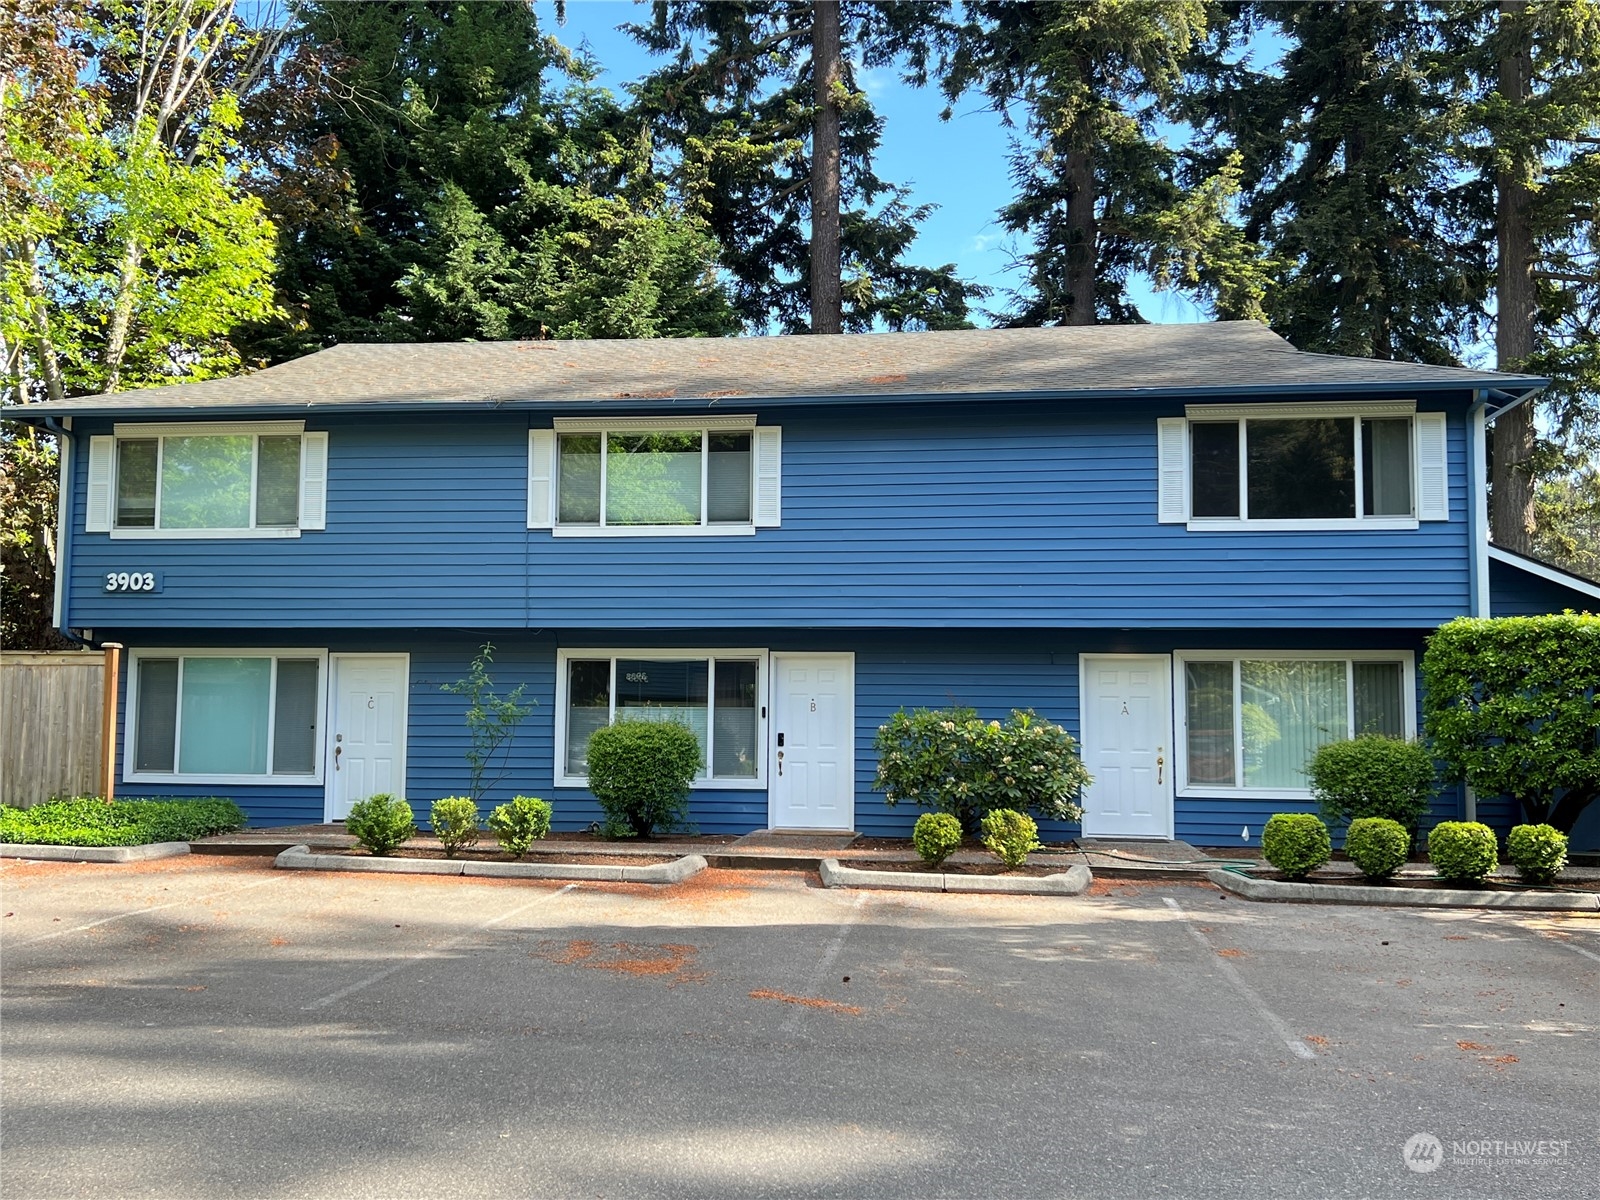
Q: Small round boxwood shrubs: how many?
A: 9